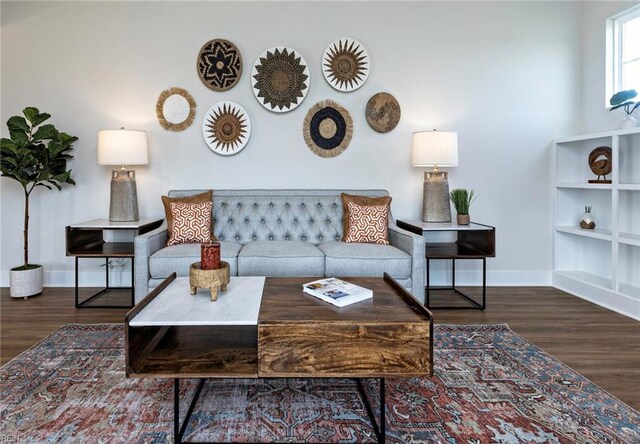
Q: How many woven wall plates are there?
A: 7